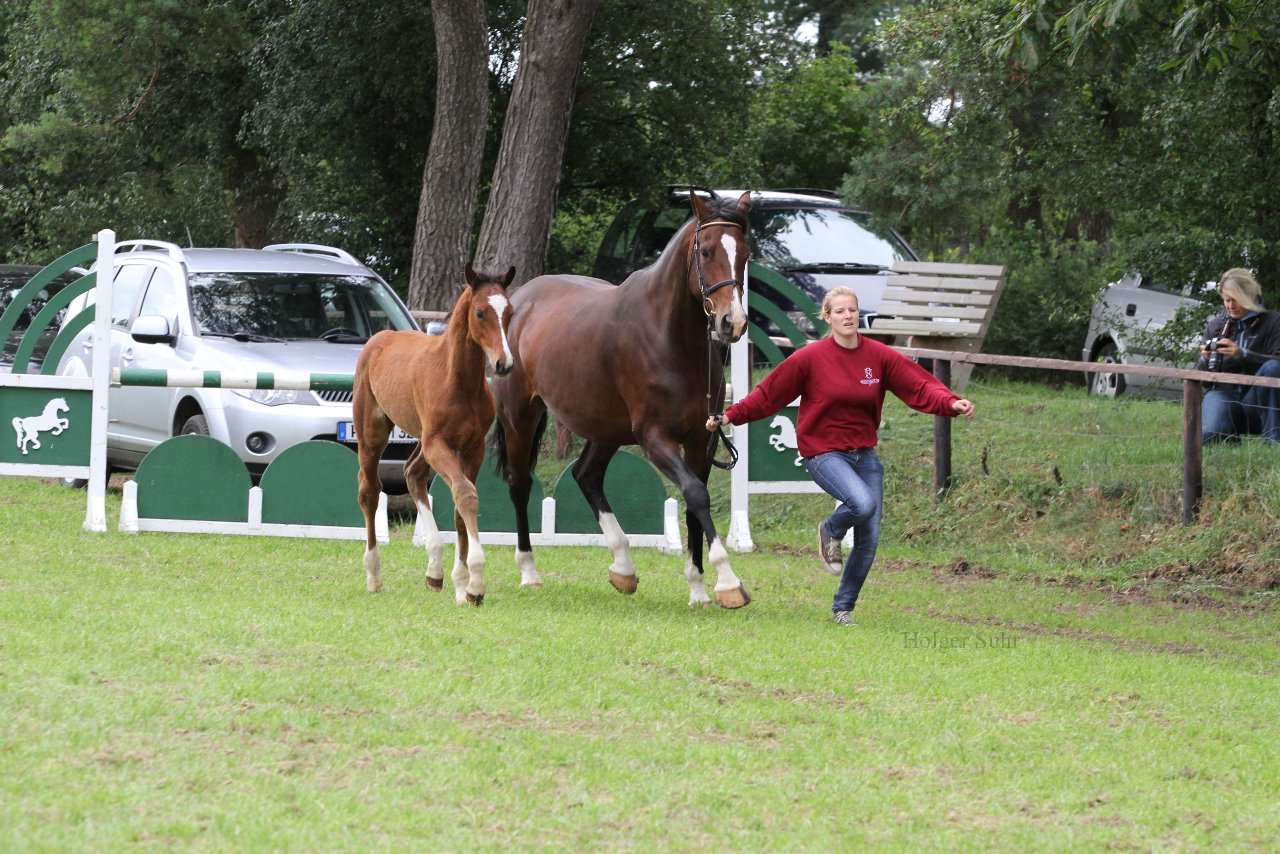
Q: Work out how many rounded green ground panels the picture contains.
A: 4